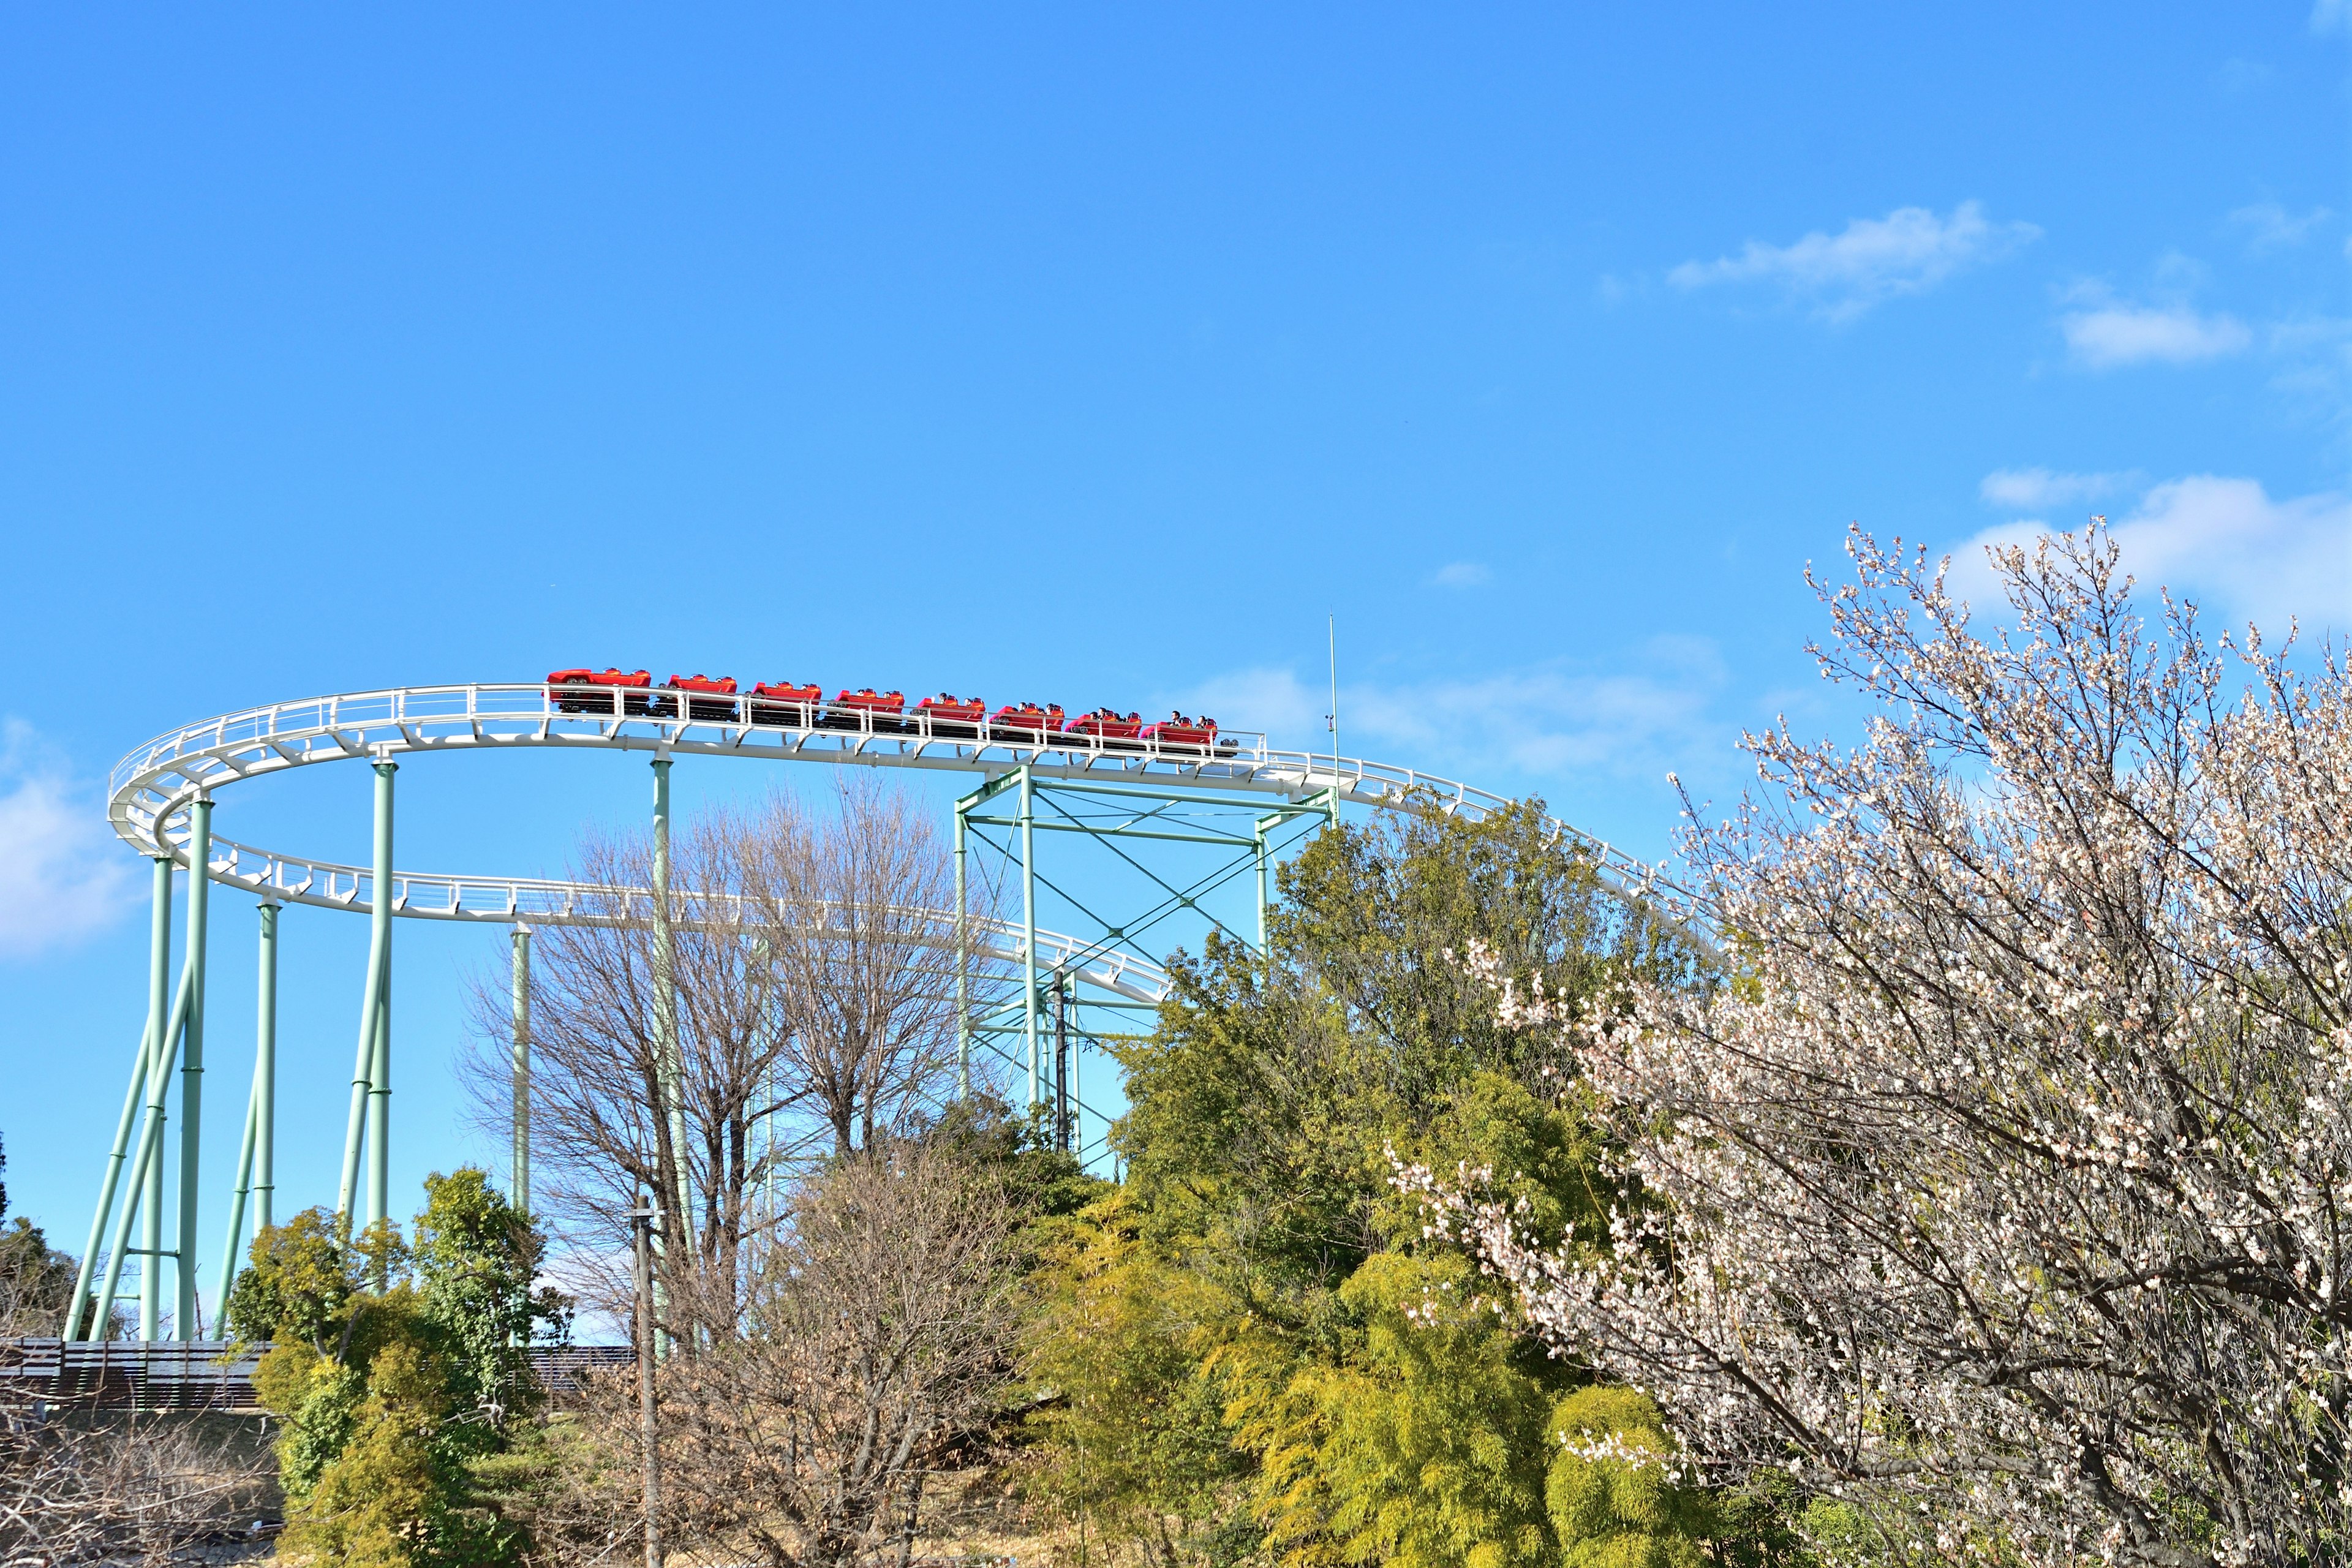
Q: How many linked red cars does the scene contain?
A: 8